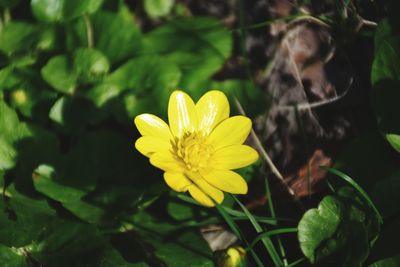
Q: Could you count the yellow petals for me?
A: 11